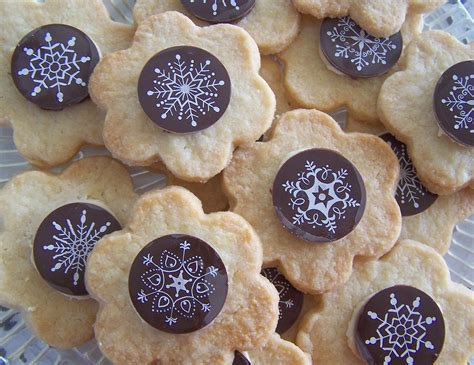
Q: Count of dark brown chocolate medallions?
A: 12